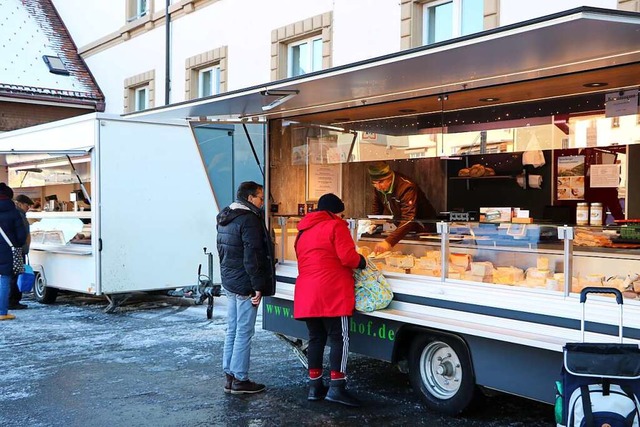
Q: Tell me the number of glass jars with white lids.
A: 2